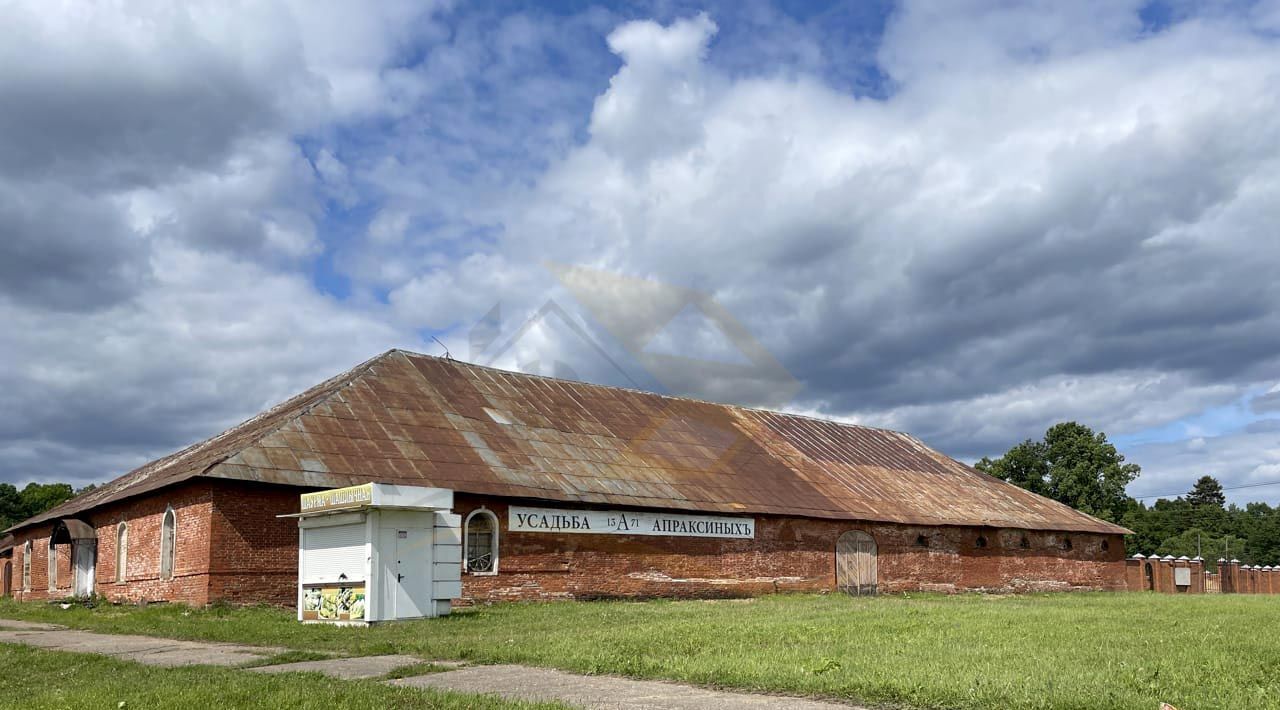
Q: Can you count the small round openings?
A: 5